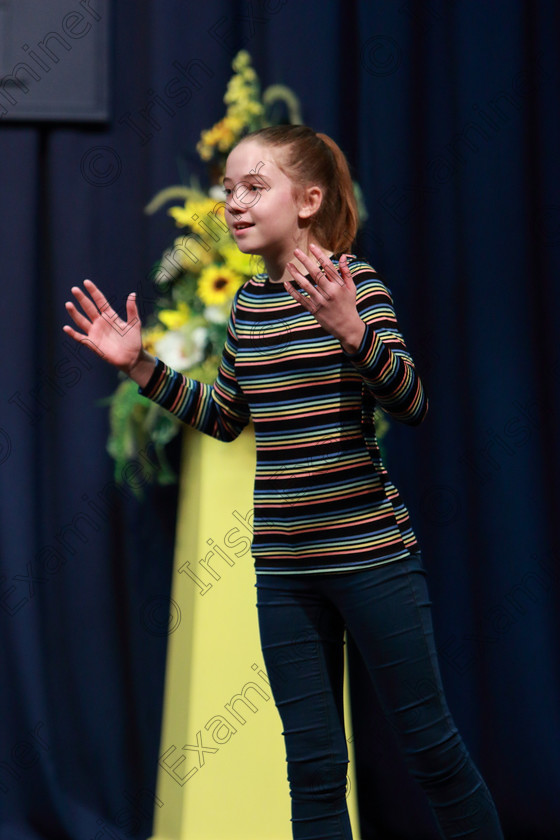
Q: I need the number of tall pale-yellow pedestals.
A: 1